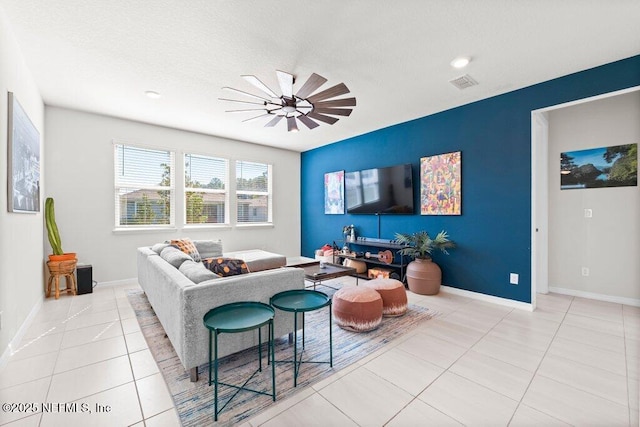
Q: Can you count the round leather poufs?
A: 2